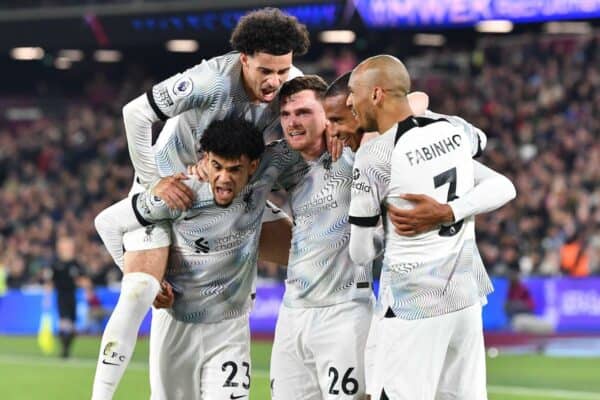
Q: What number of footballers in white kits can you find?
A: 5